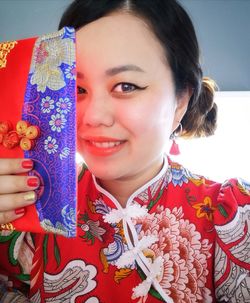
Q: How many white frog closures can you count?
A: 3